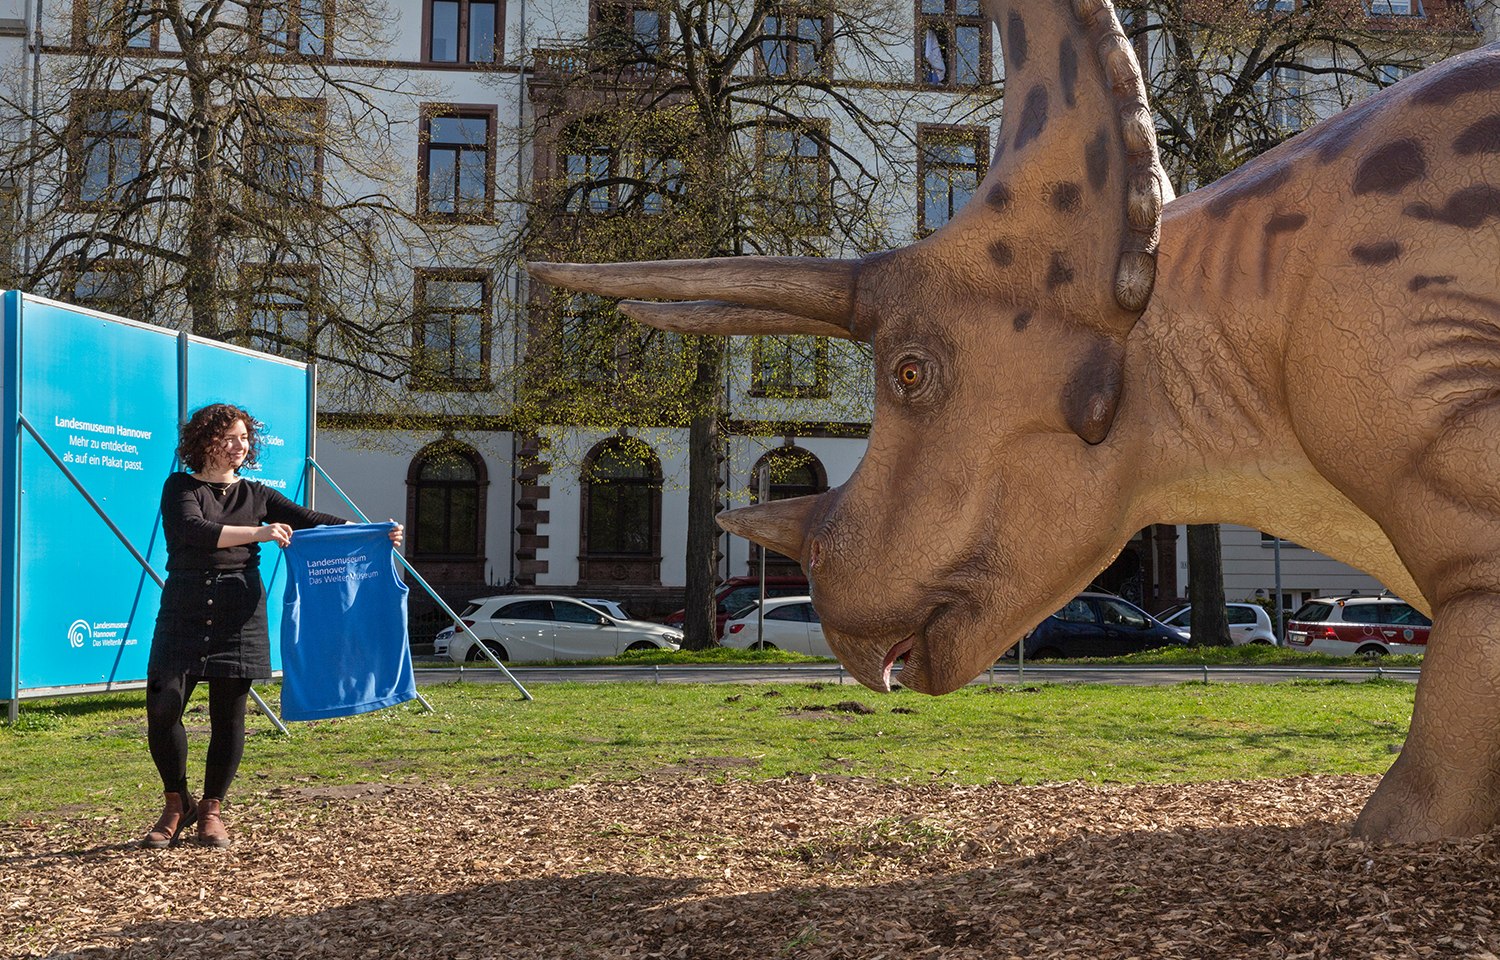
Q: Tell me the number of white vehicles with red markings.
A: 1